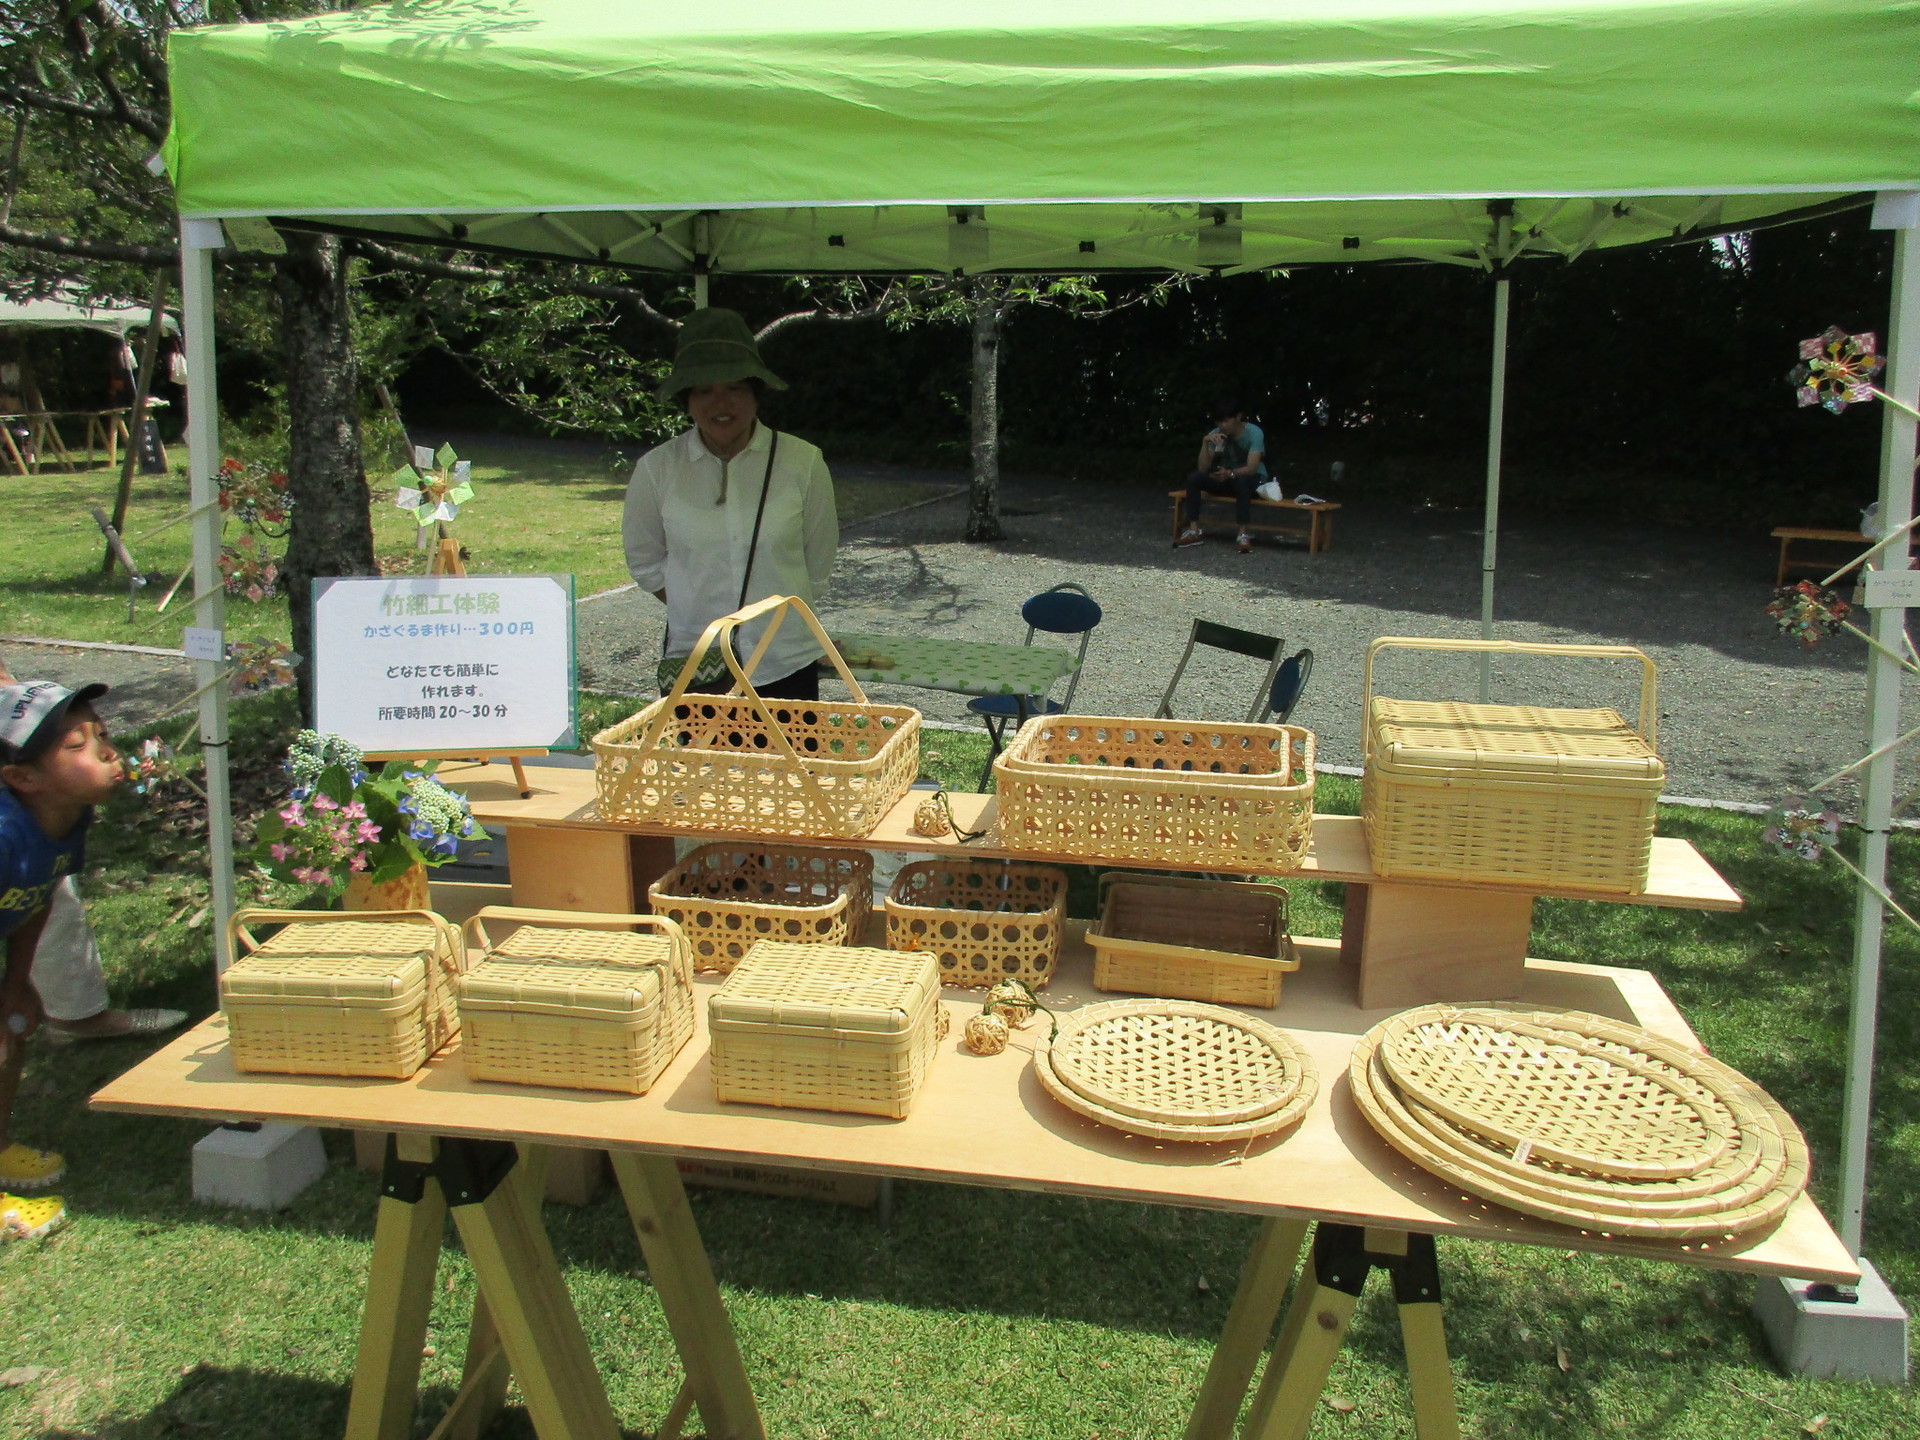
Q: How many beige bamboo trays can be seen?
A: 6